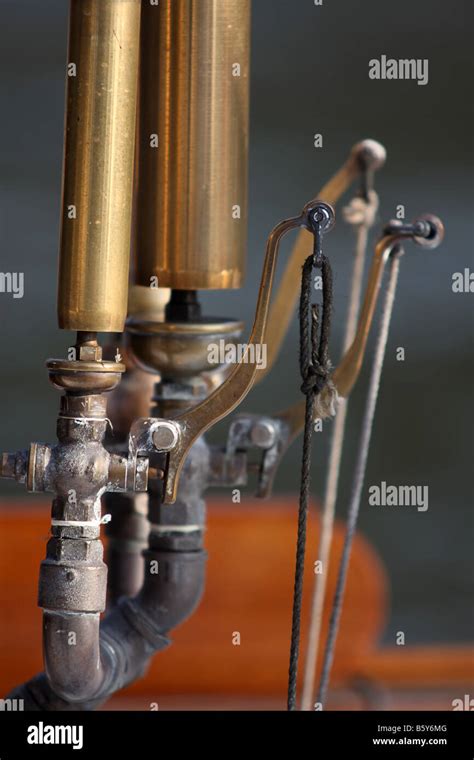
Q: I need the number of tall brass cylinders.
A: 2